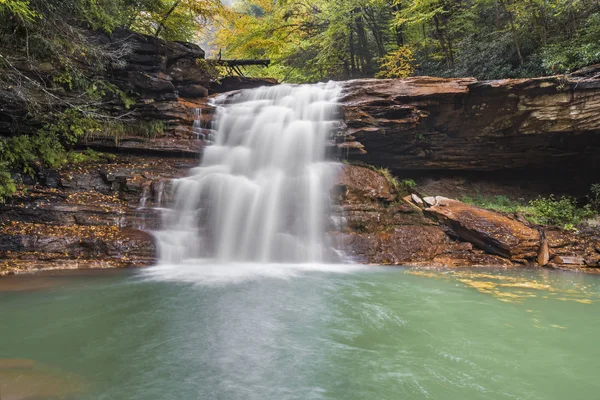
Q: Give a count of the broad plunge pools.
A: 1